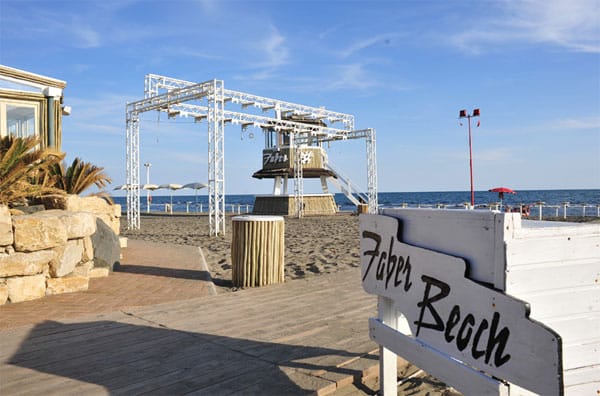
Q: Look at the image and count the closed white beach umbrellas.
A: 0